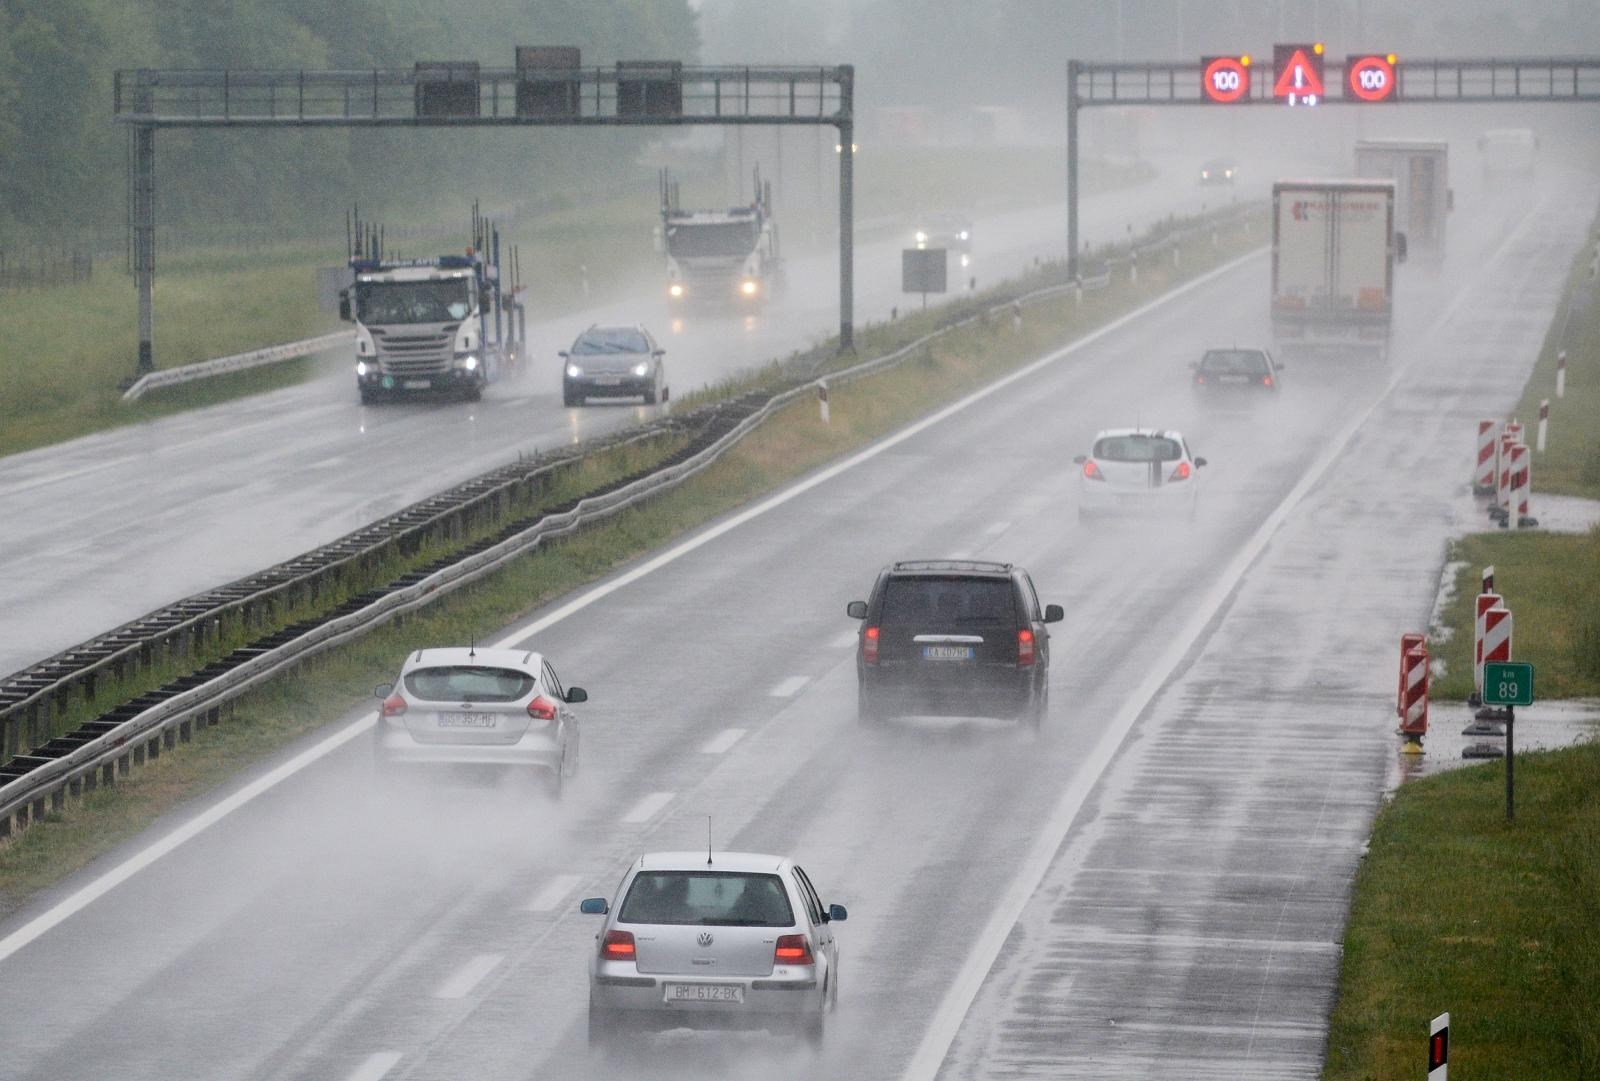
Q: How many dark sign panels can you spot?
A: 3